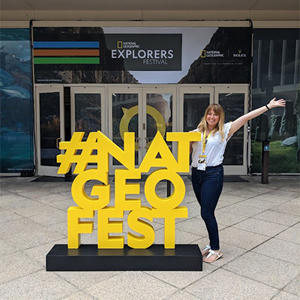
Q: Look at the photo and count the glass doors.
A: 6